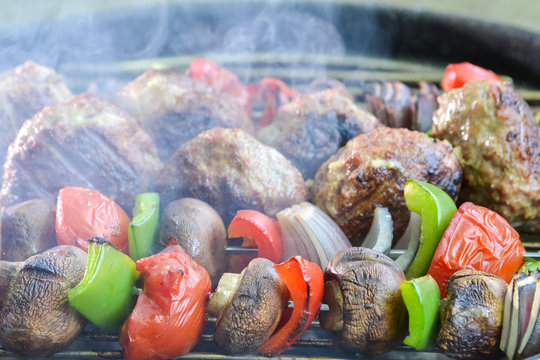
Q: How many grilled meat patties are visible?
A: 7